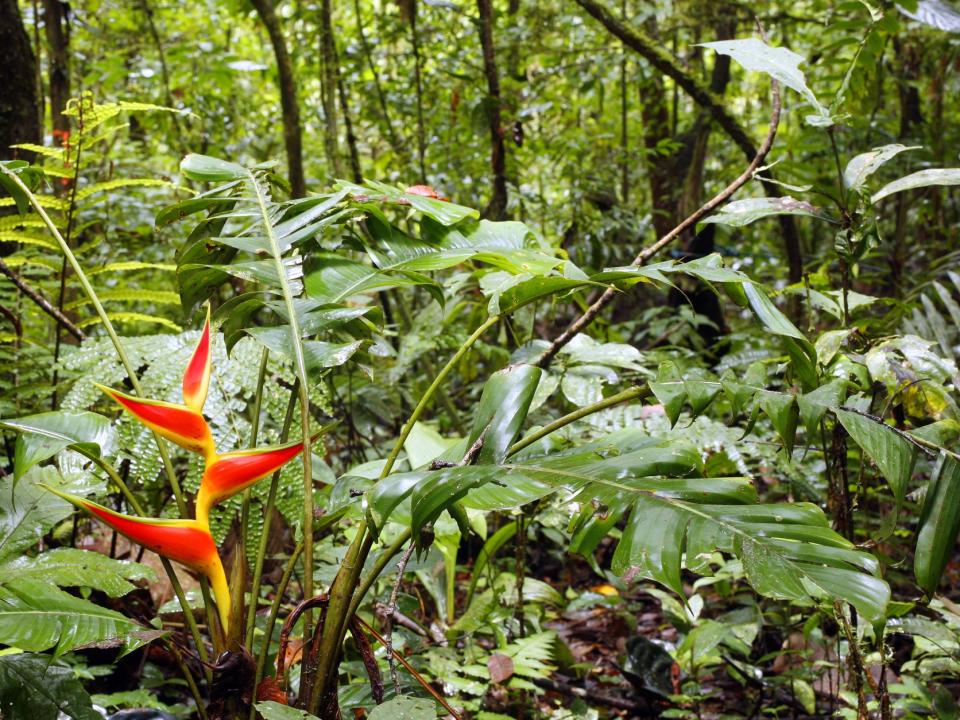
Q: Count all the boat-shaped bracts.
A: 4